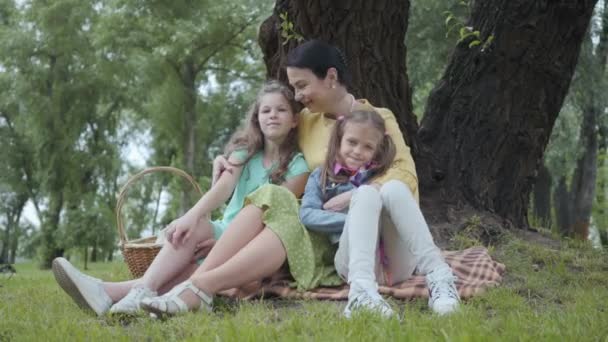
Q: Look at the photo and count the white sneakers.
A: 4